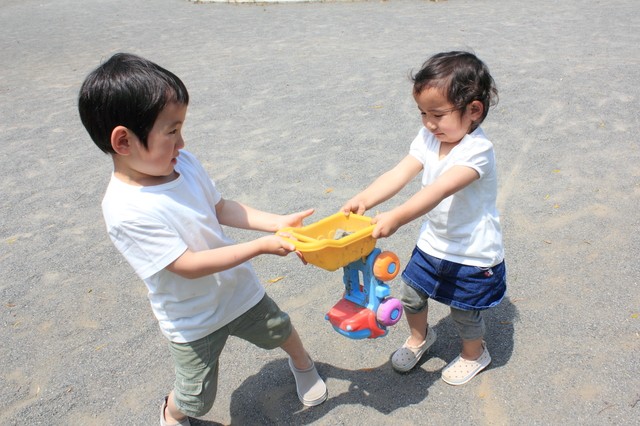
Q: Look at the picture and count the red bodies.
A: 1